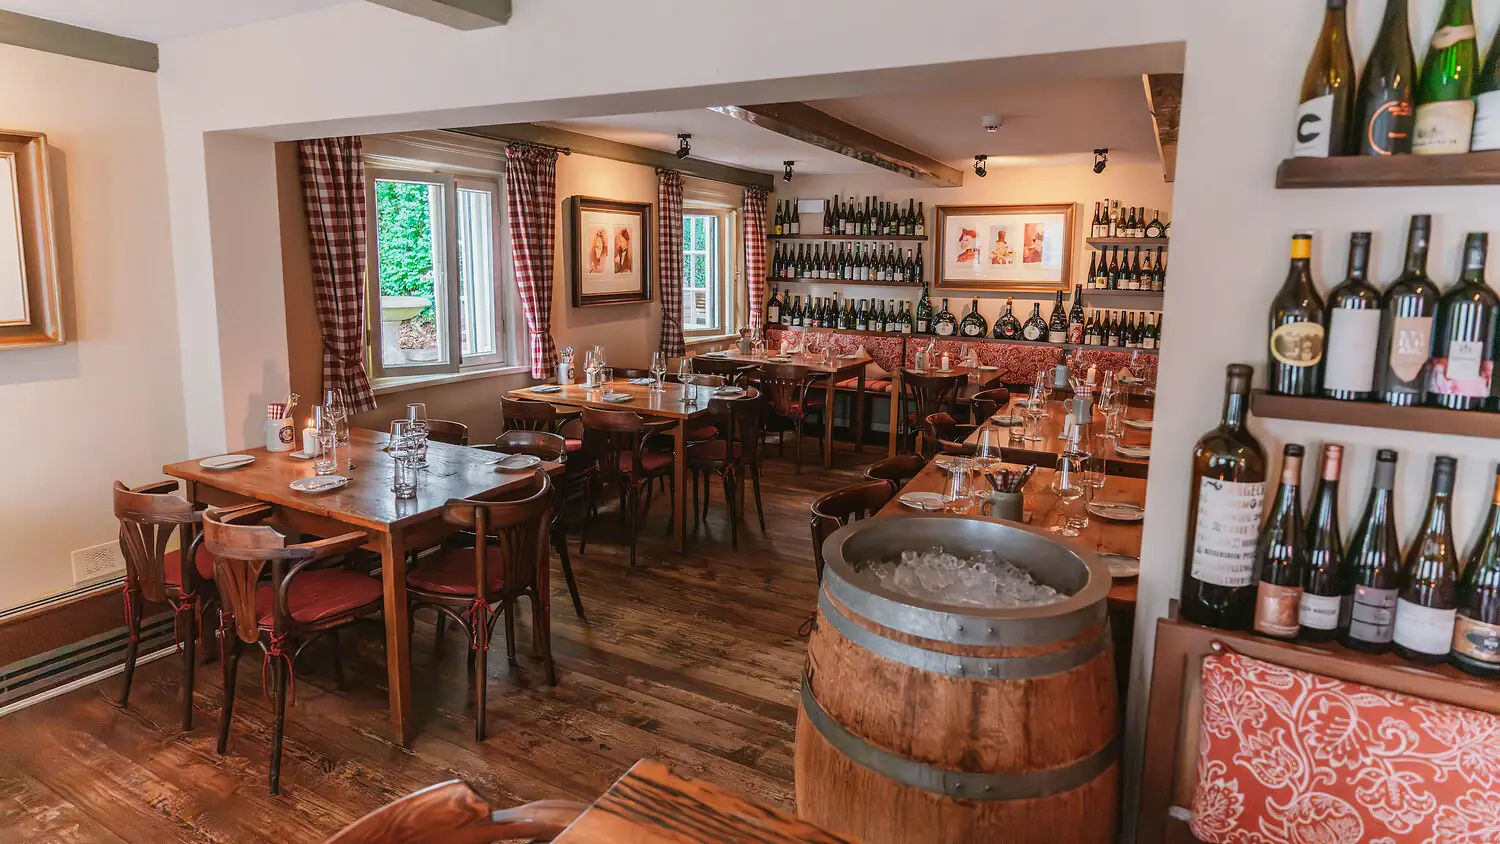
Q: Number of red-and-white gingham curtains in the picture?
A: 4